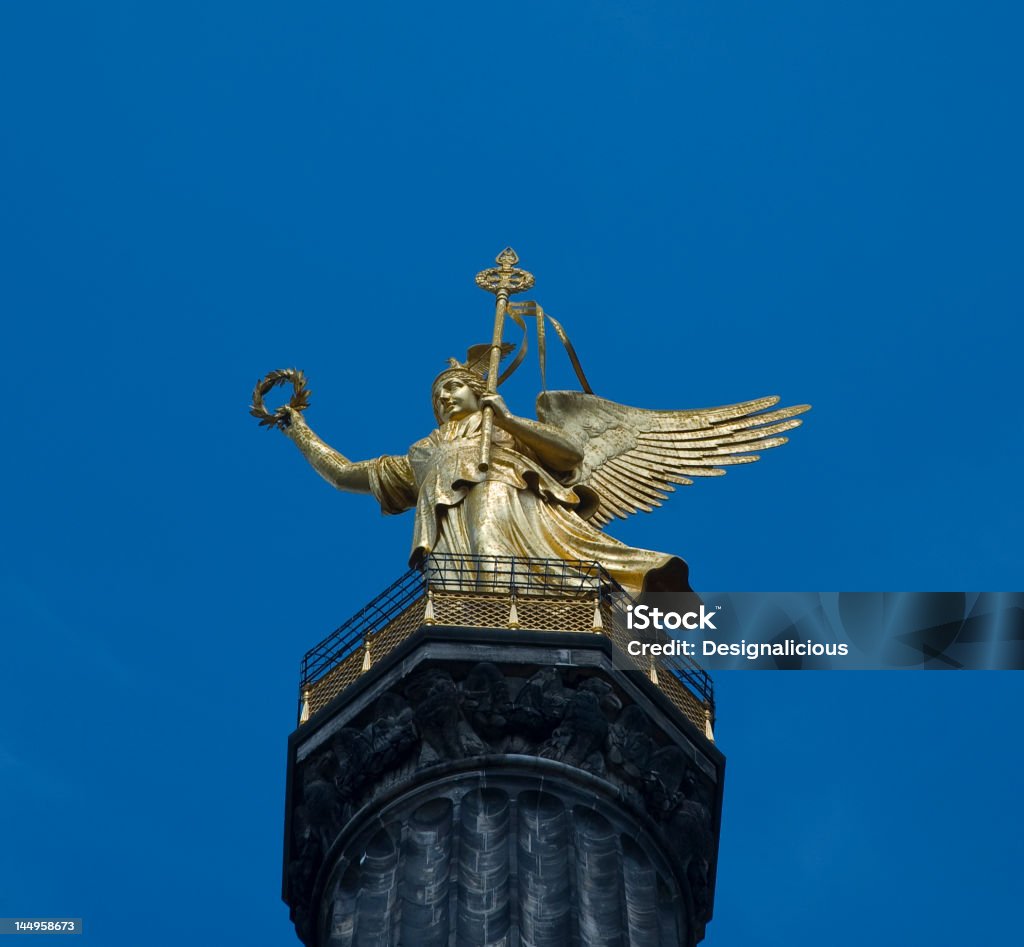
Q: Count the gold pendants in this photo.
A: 7